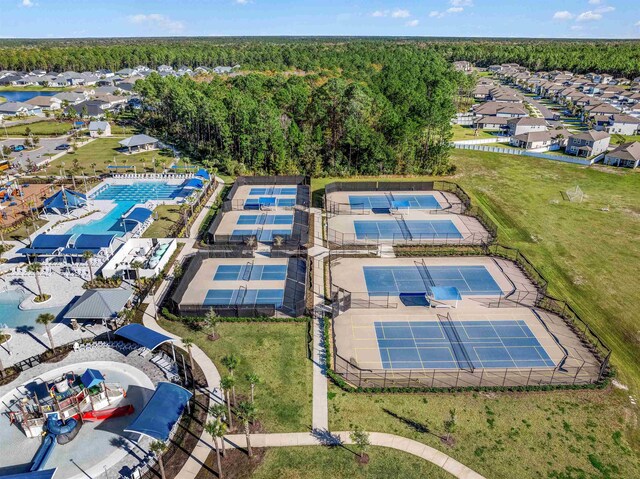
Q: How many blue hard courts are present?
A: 10